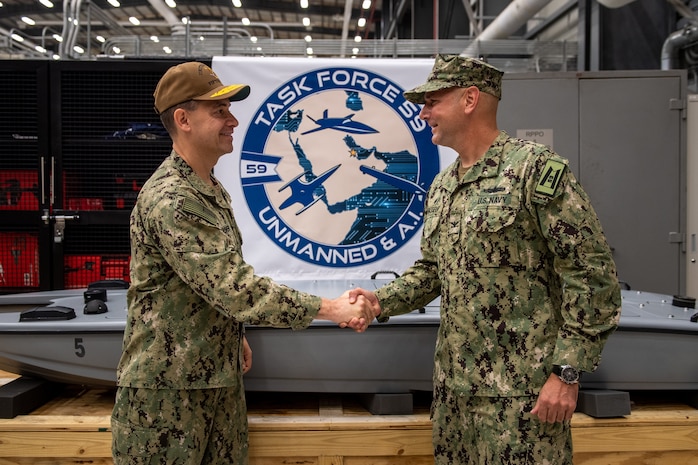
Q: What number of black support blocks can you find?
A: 3